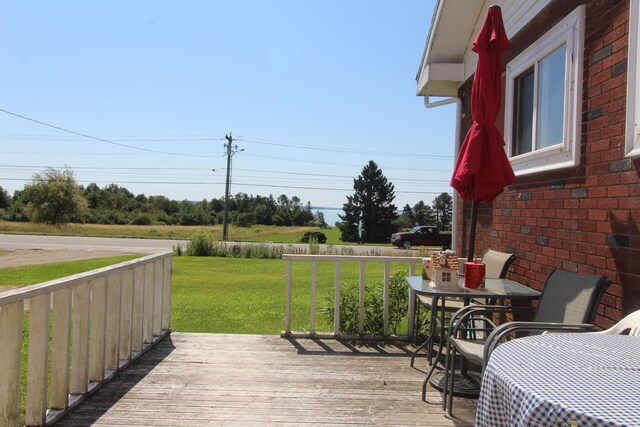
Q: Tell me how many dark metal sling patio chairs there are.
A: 2